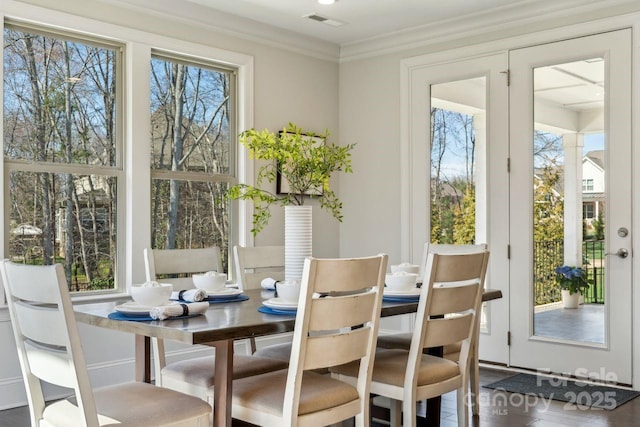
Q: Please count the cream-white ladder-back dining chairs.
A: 6